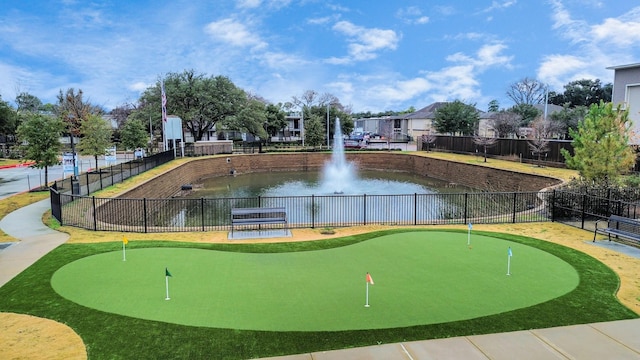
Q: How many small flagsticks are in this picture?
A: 5